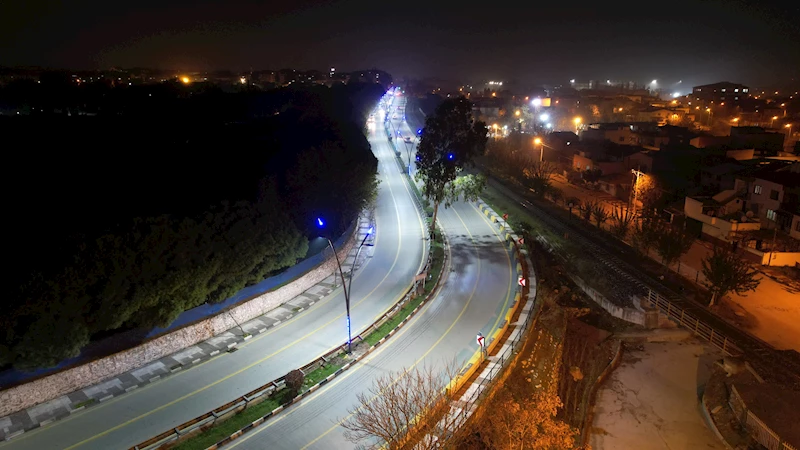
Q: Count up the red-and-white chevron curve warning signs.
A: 4